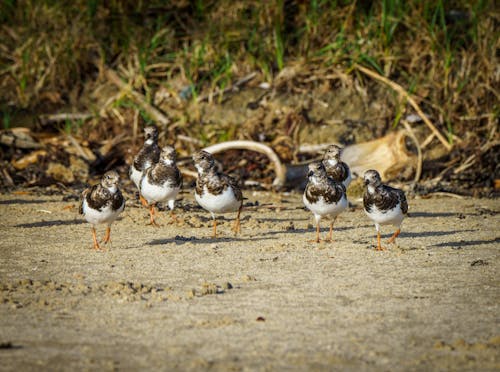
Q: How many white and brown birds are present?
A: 7